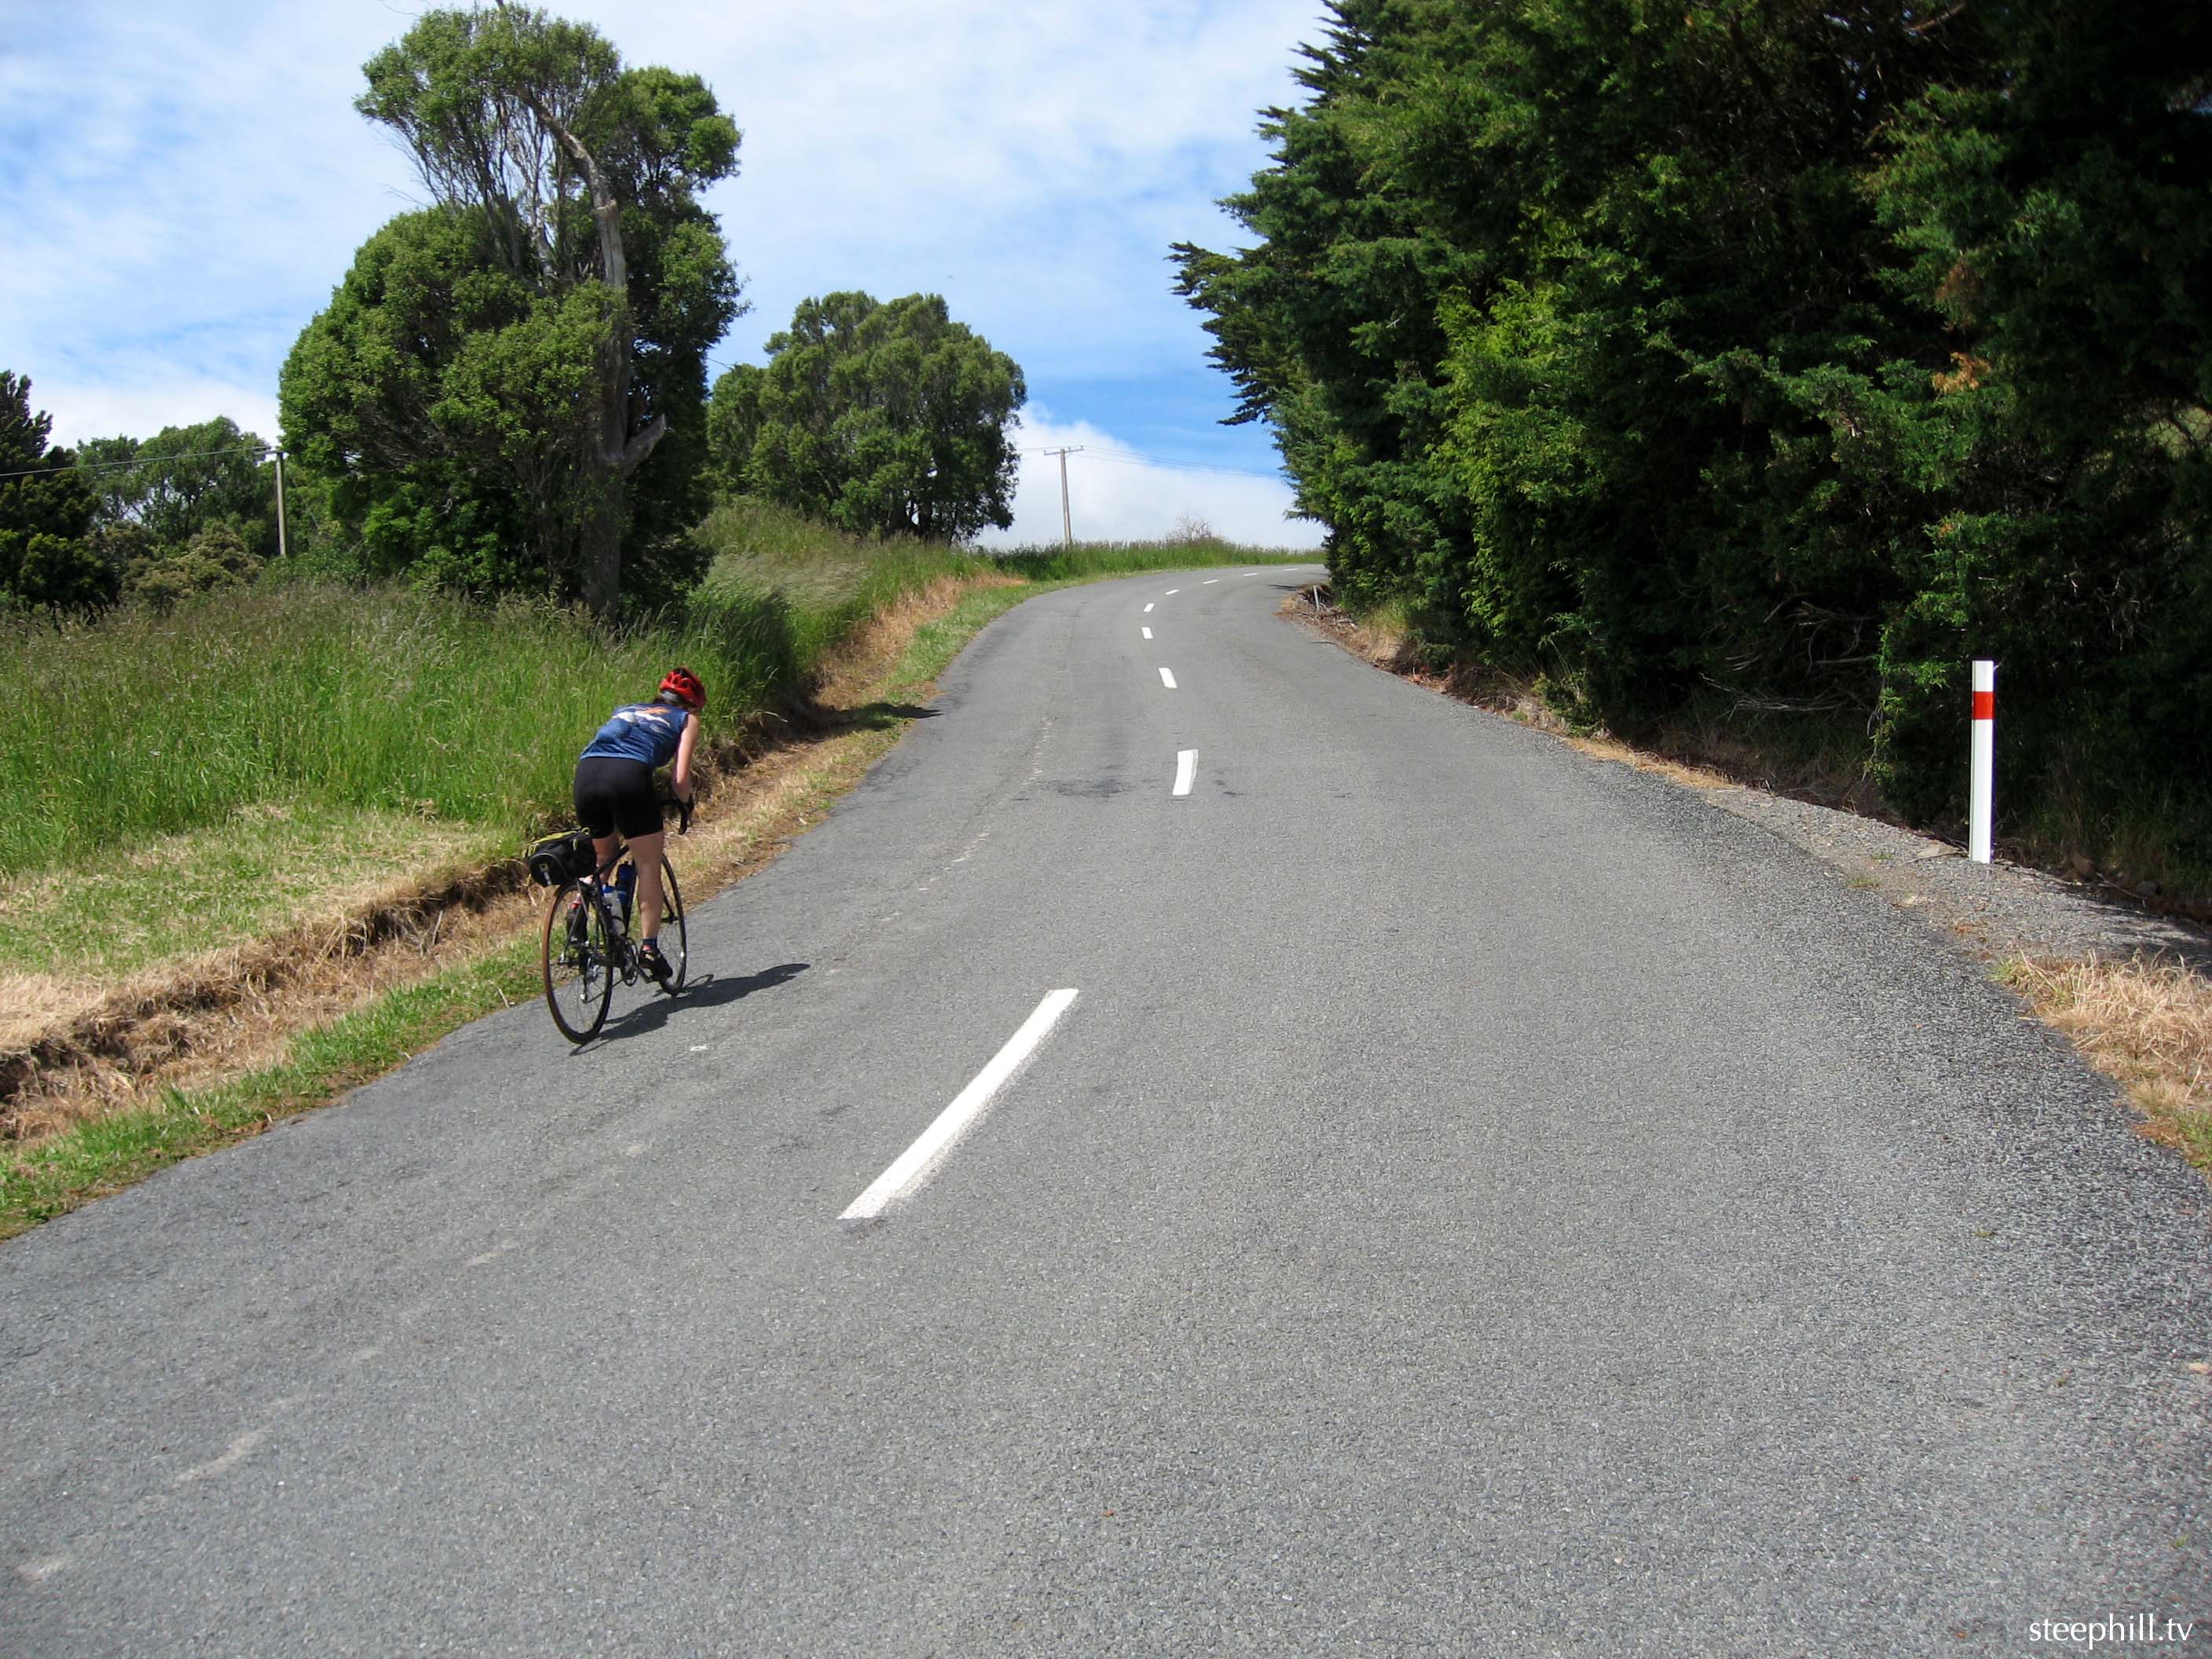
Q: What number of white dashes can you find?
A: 9